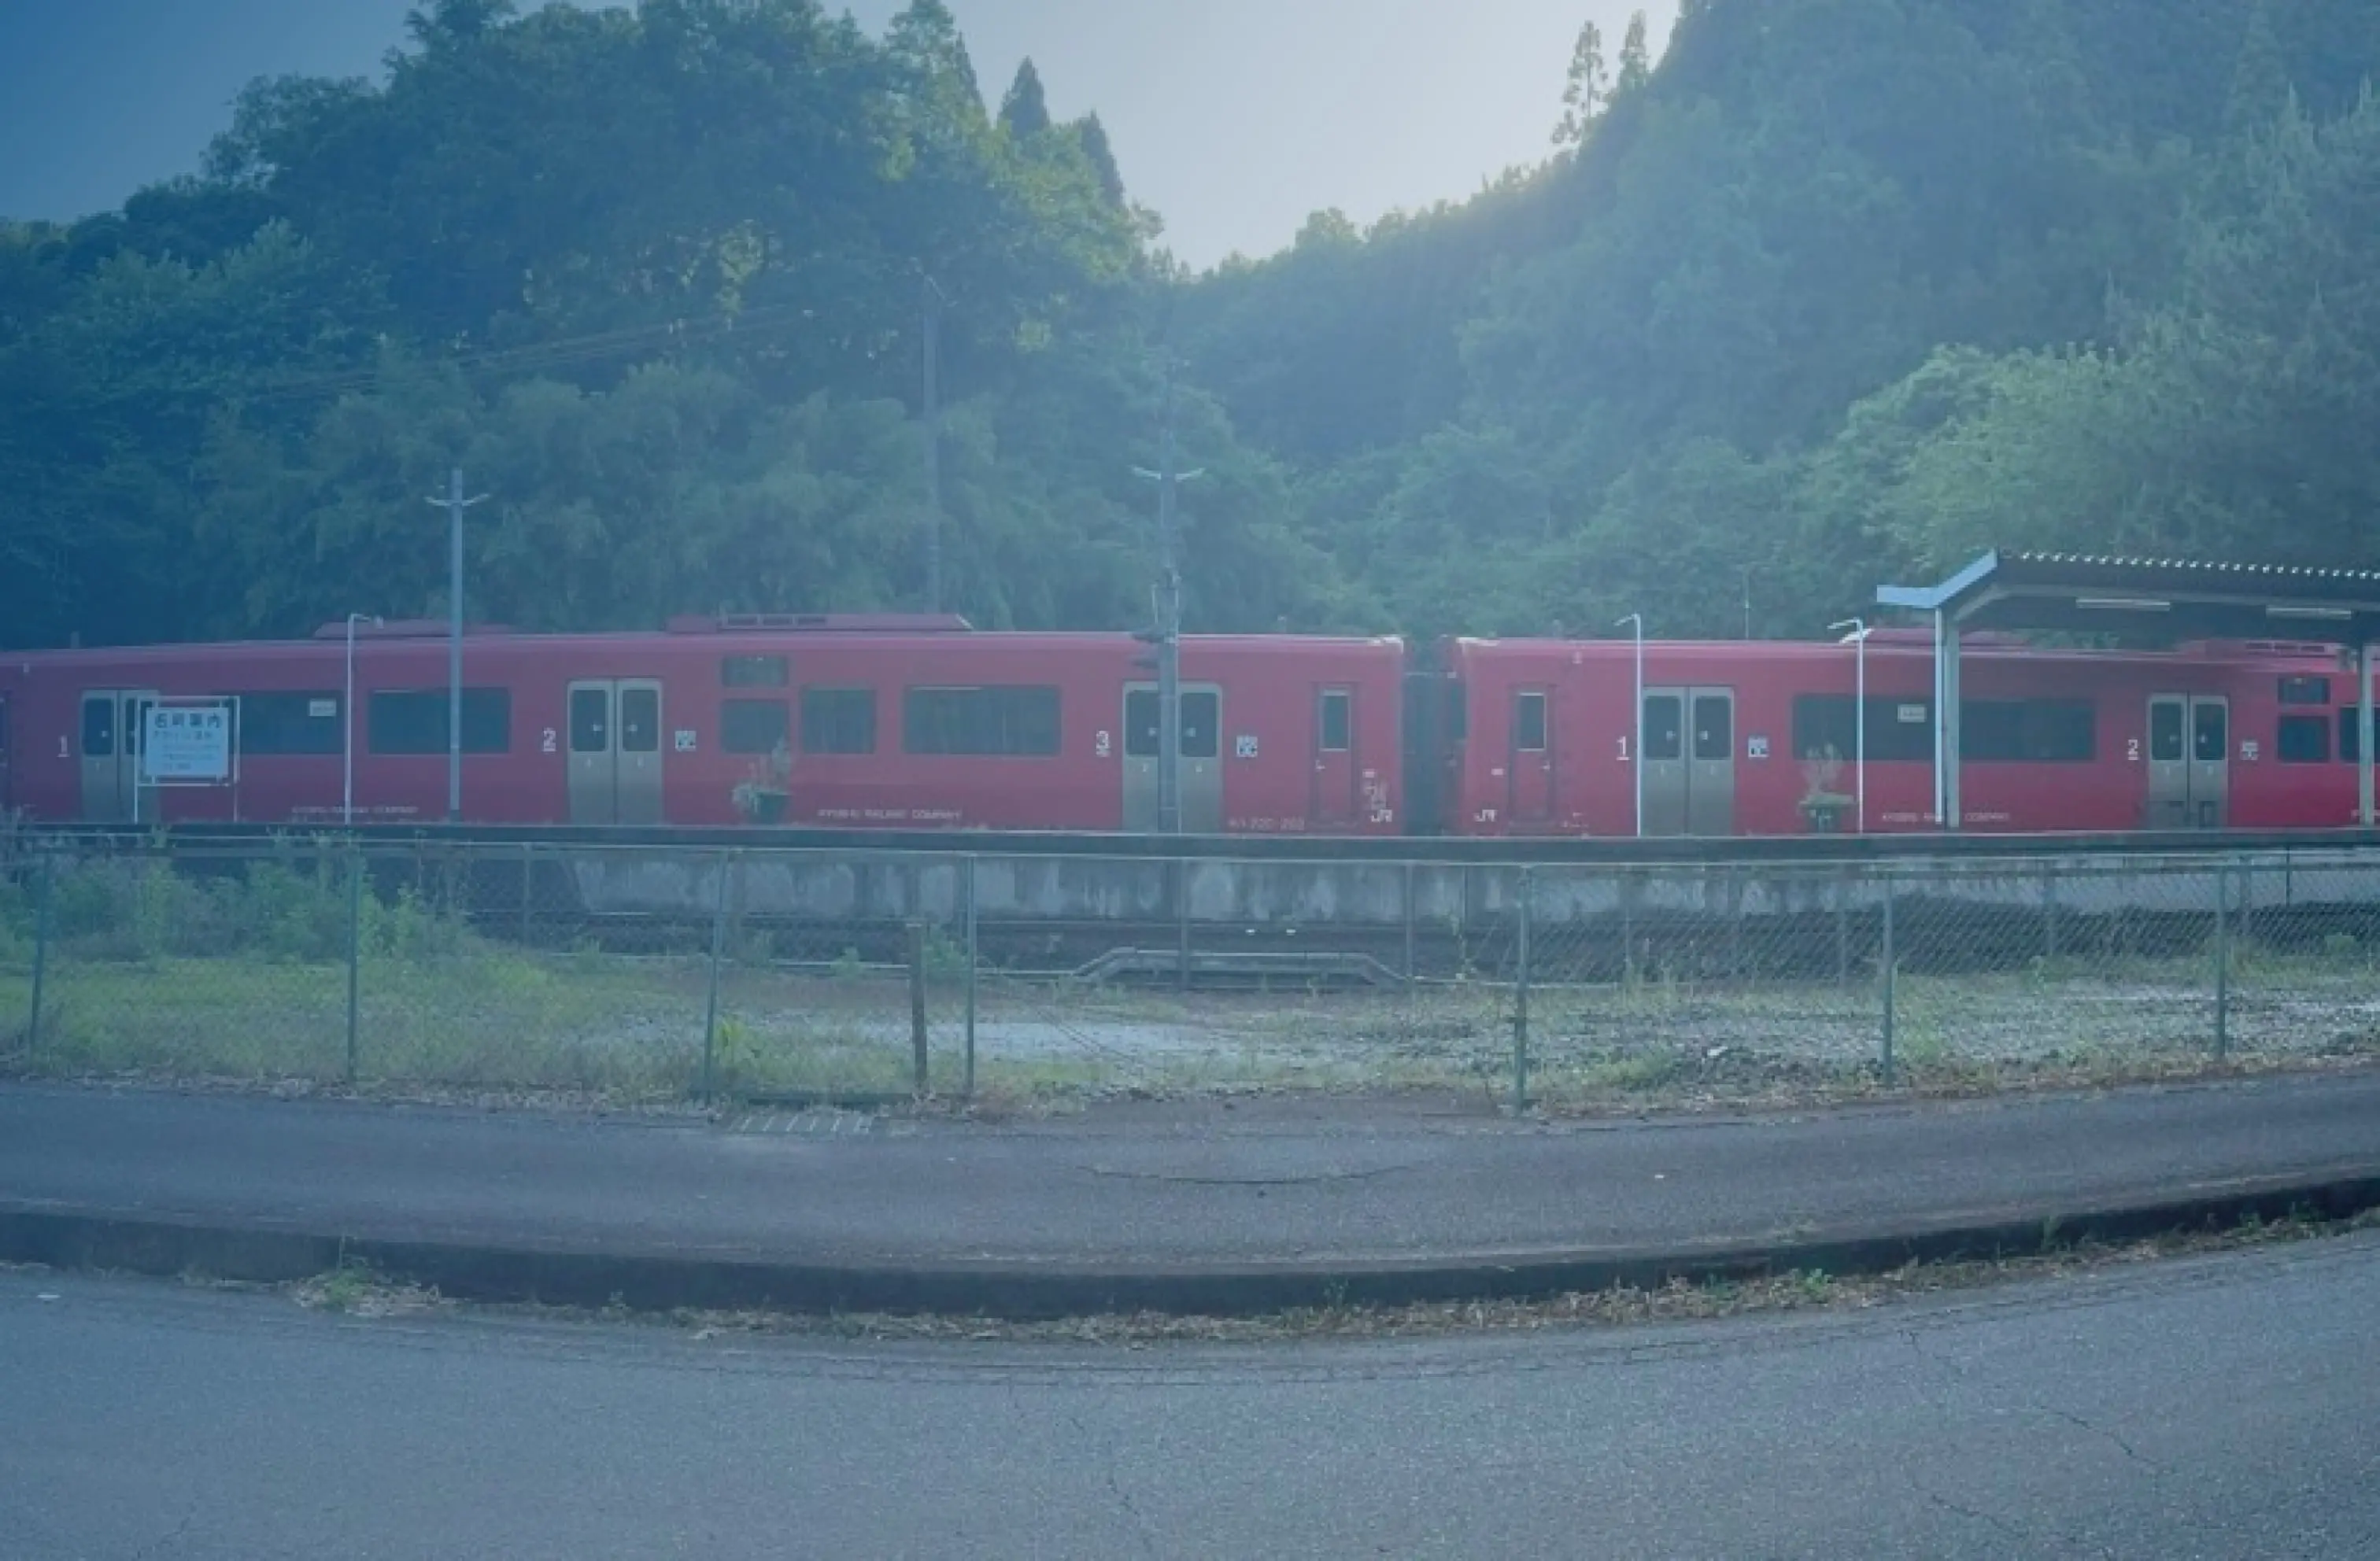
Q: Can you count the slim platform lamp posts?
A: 3